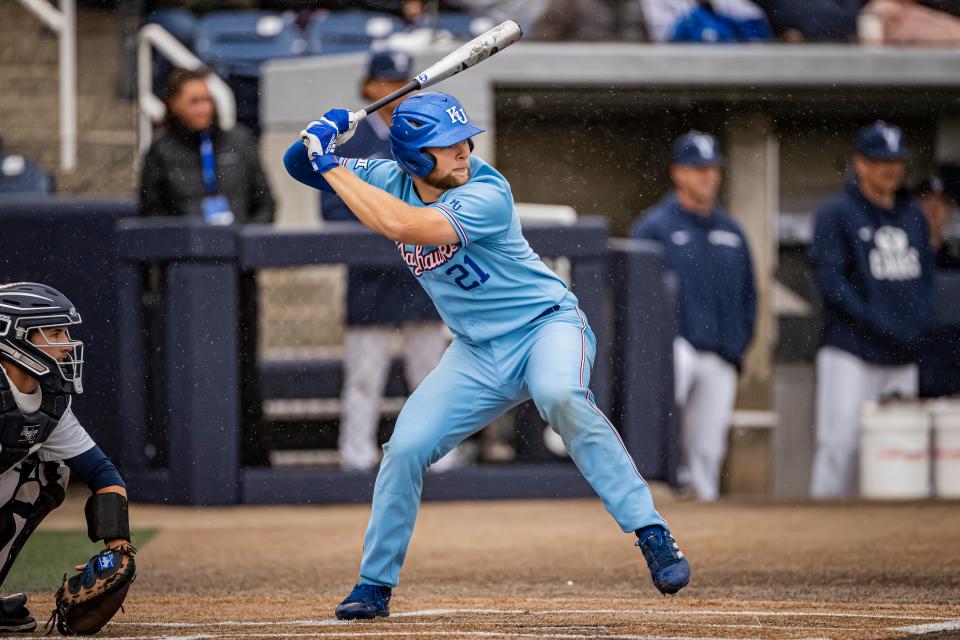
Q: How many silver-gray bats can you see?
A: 1